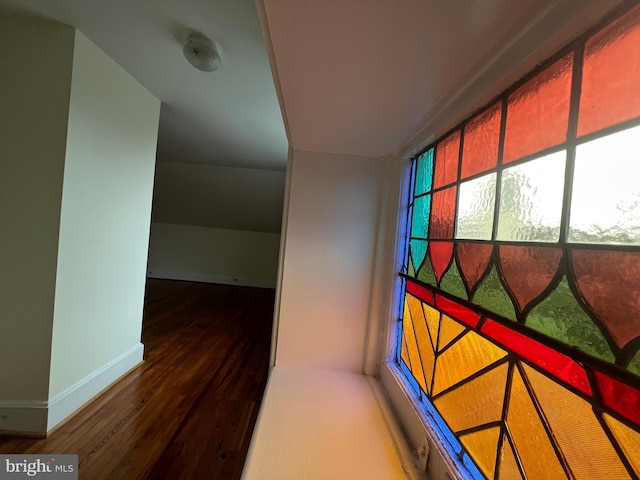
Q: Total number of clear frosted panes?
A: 3